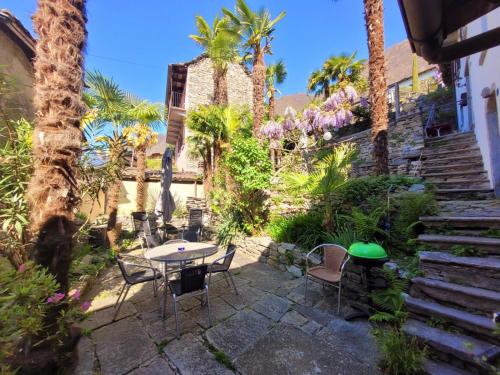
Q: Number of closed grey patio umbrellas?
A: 1